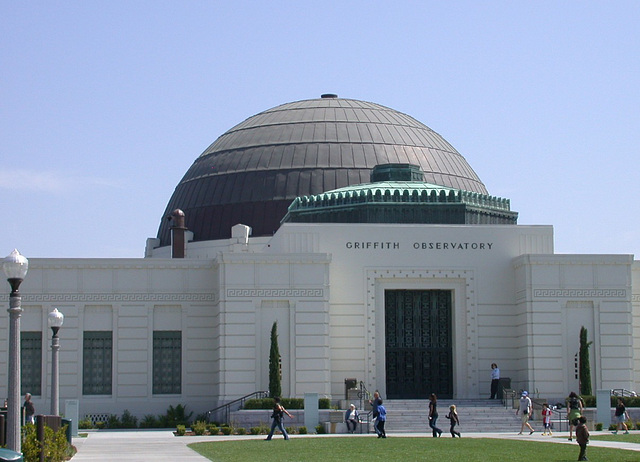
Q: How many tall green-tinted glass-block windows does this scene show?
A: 3